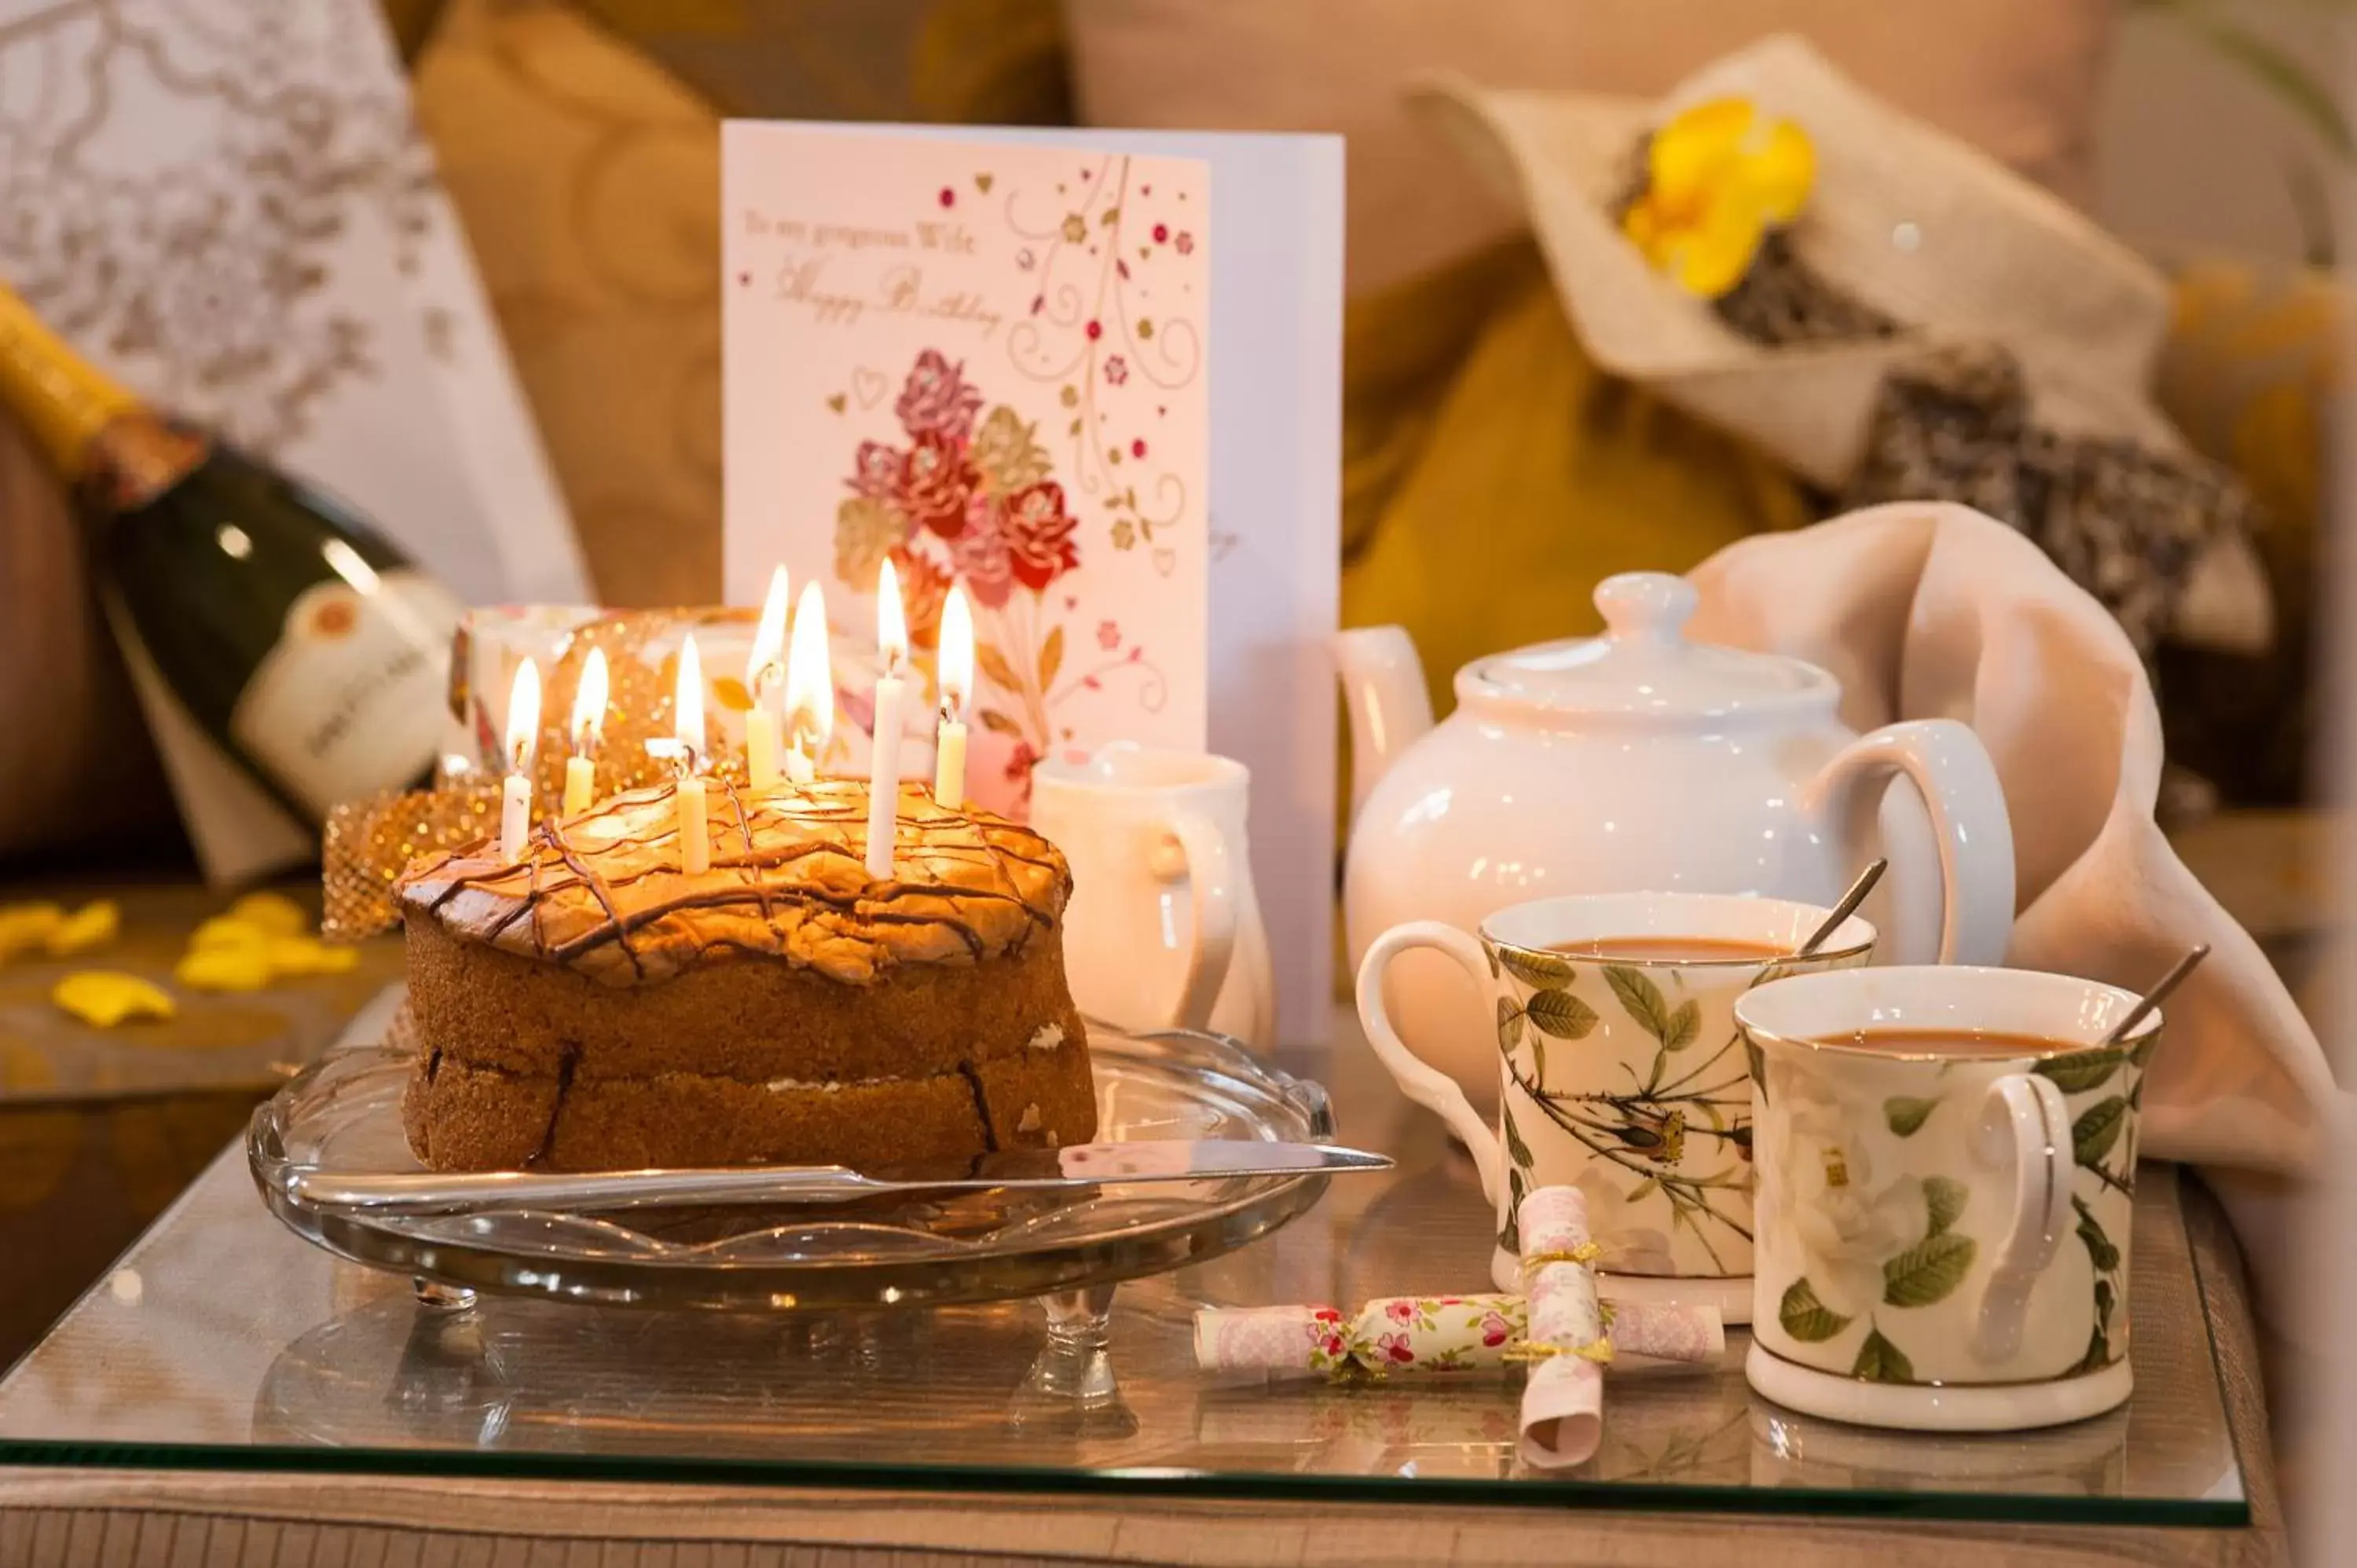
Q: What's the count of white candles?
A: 3